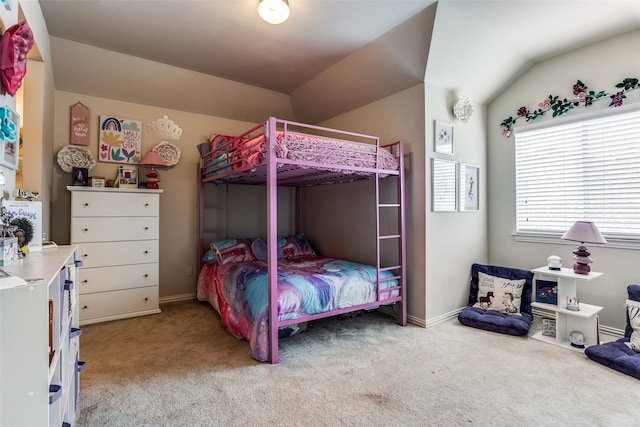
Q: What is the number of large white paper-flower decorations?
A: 3